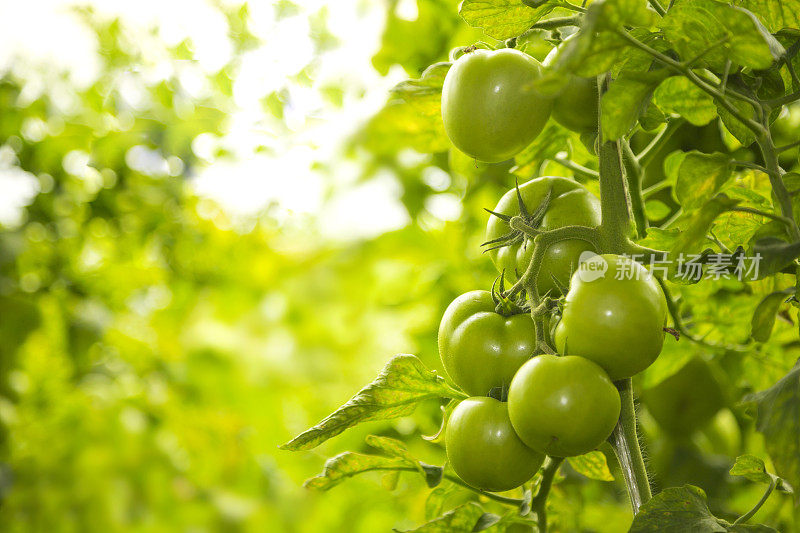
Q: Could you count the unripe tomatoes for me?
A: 7